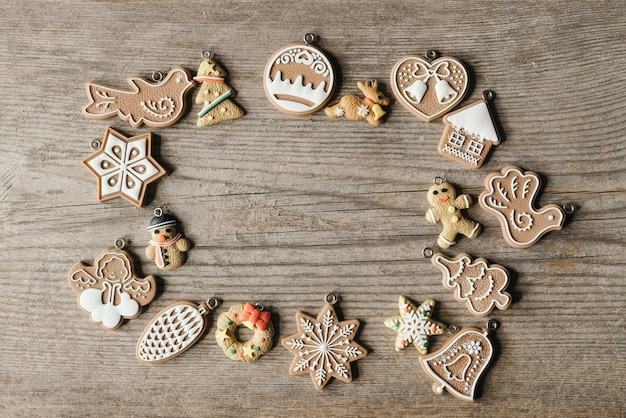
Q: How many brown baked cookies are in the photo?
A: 11